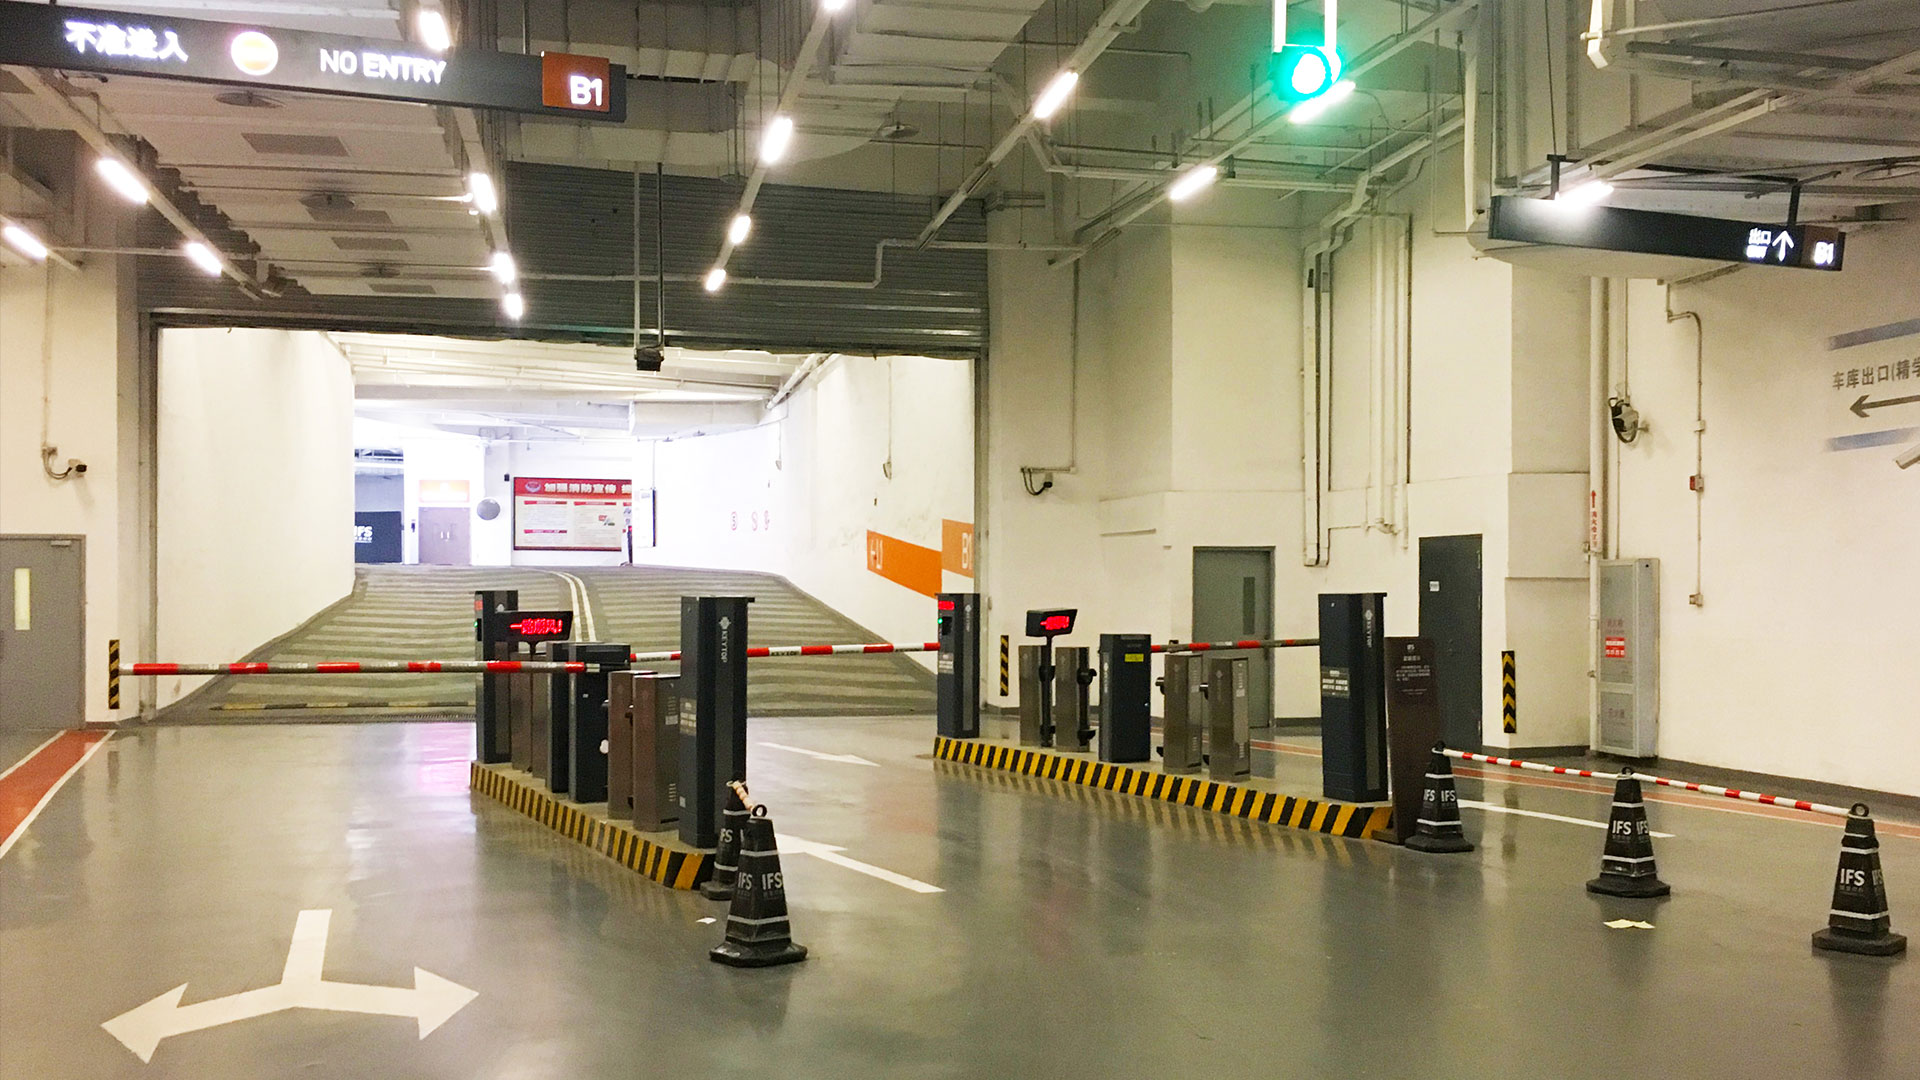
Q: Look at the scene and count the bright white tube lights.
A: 15